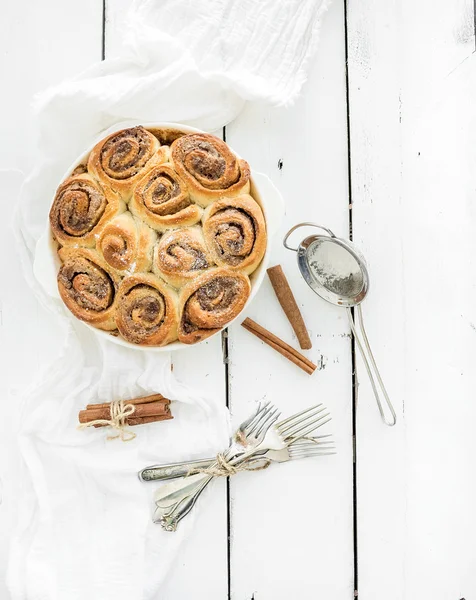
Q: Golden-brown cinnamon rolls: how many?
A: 10